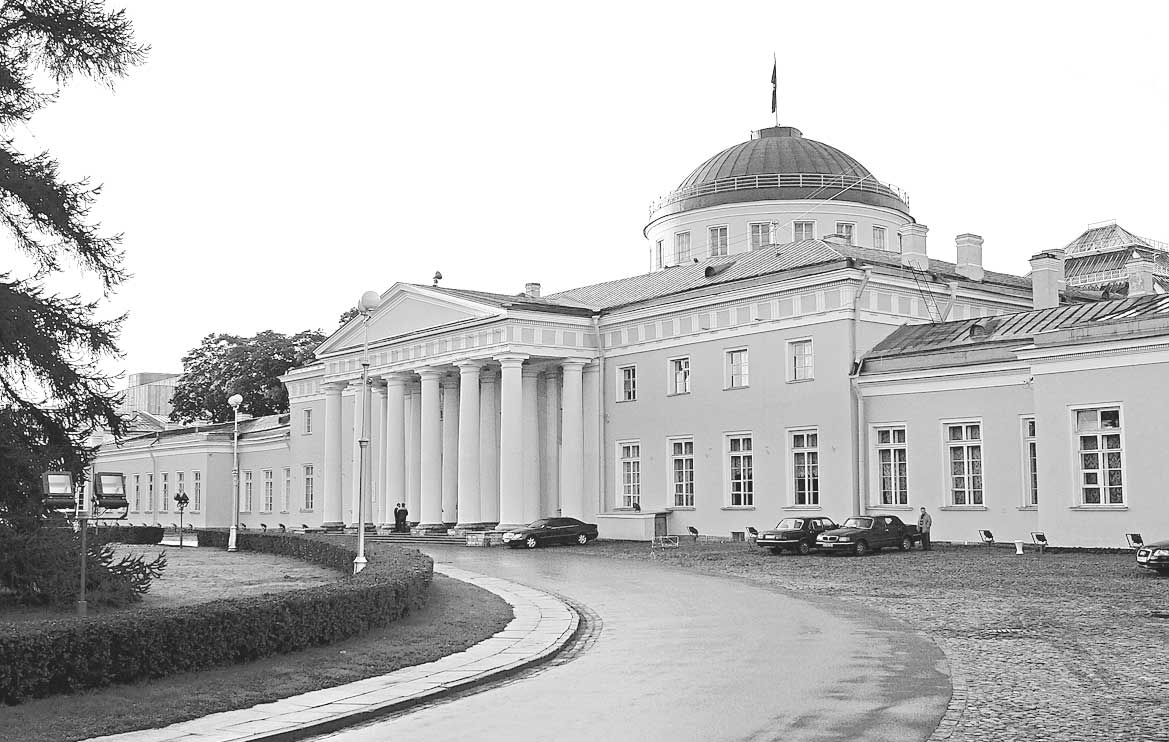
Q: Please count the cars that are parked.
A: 4